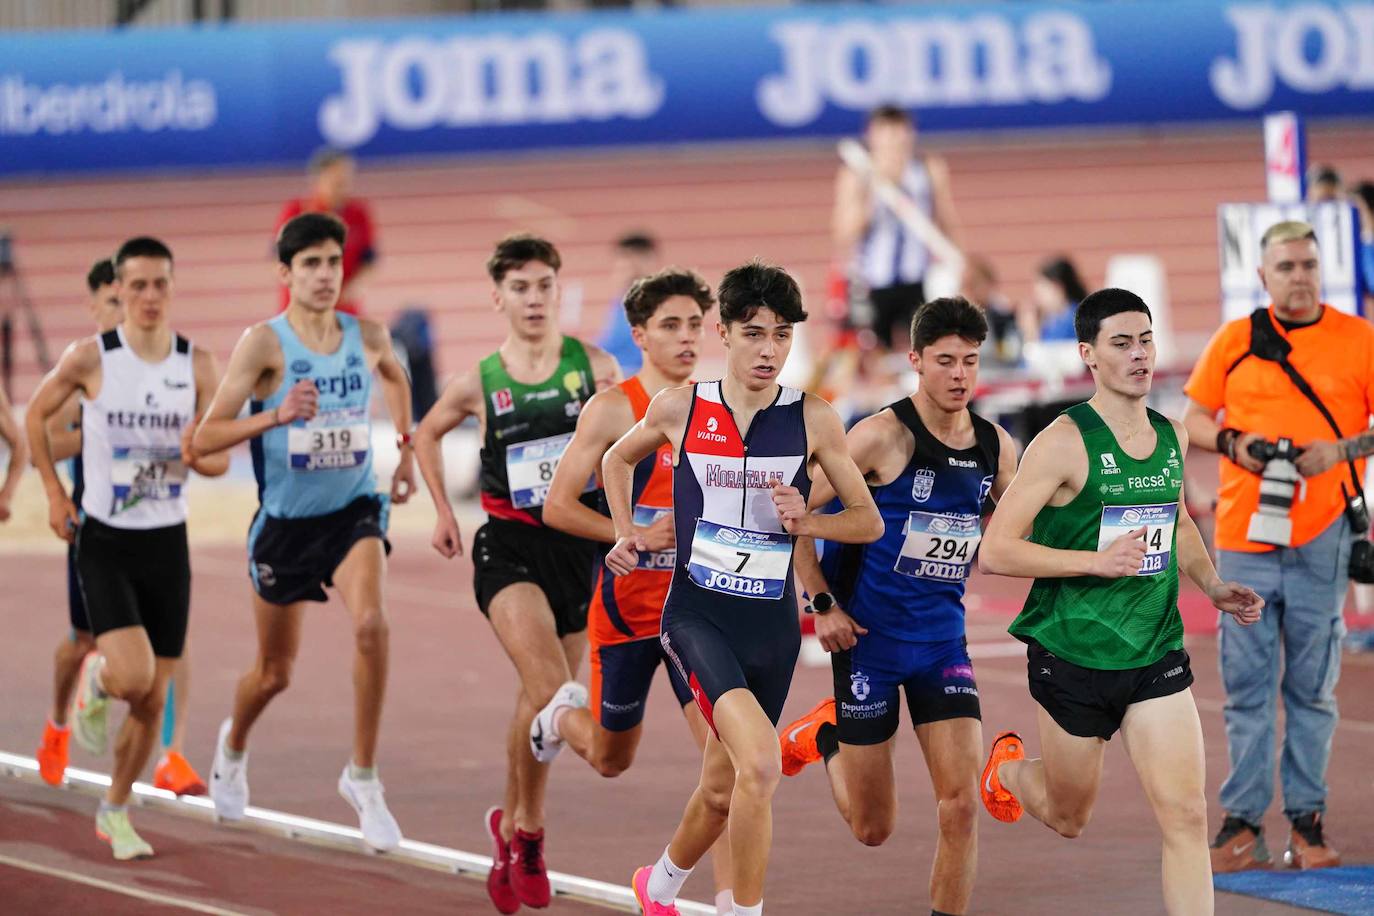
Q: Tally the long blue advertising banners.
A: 1